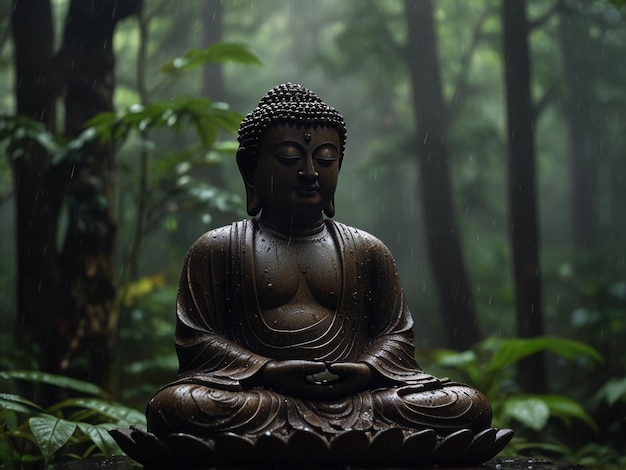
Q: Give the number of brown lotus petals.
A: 12